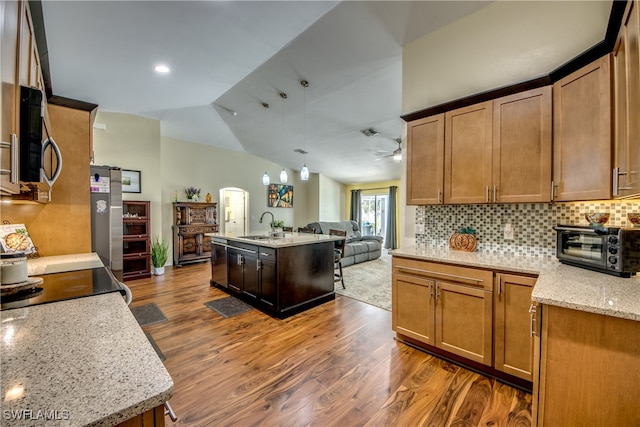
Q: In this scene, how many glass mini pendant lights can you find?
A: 3